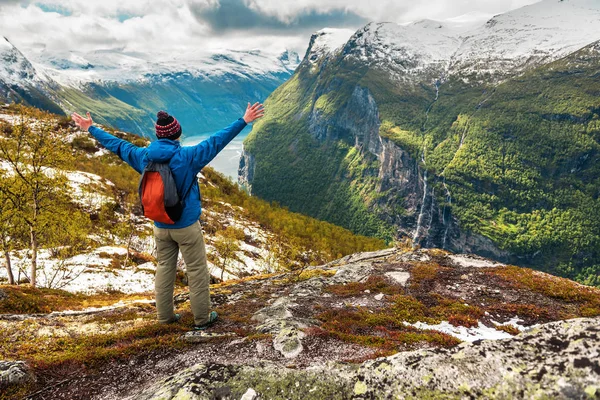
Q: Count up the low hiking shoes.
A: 2